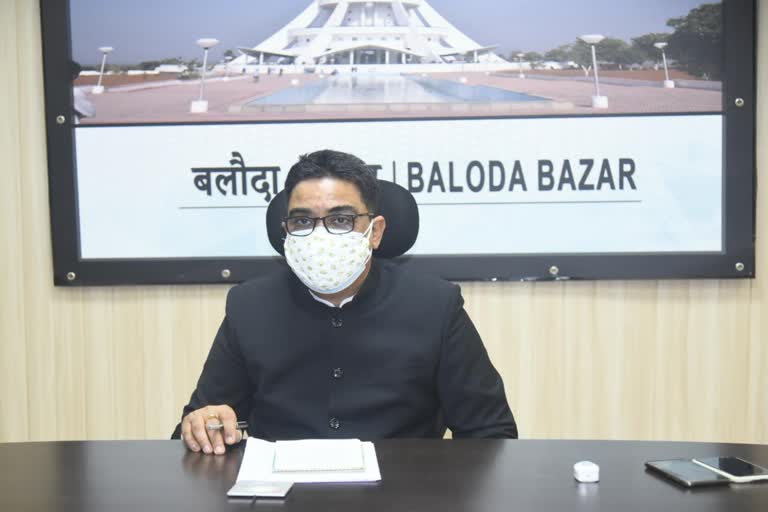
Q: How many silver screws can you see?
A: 6